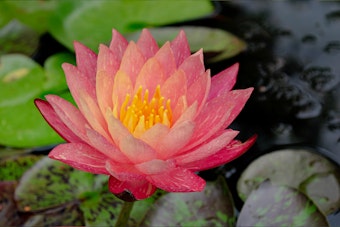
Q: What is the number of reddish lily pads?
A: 1